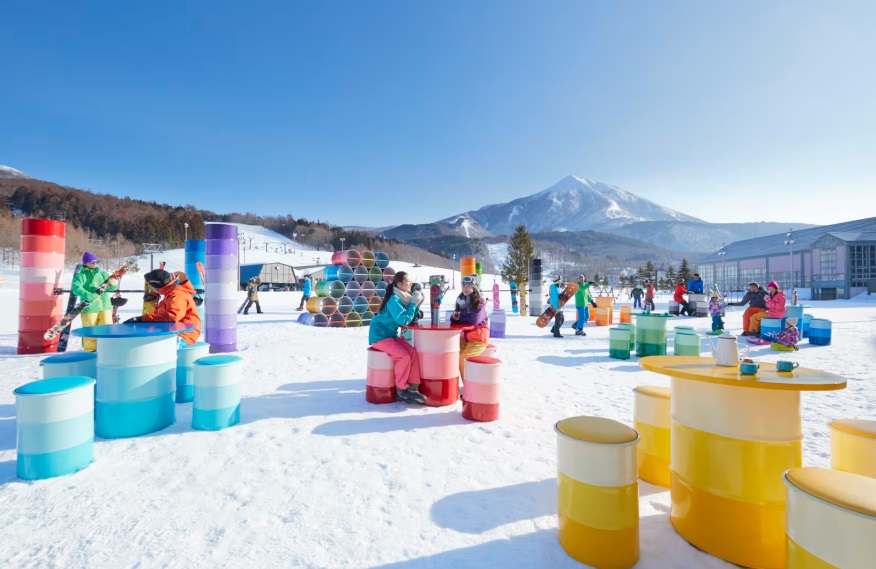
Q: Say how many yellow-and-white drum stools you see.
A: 4